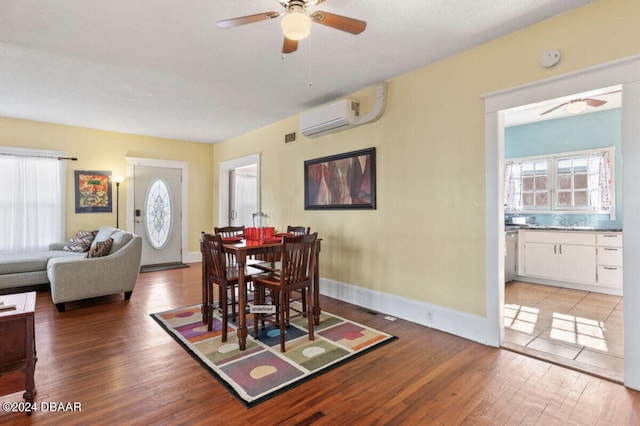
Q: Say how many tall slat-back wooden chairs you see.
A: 4